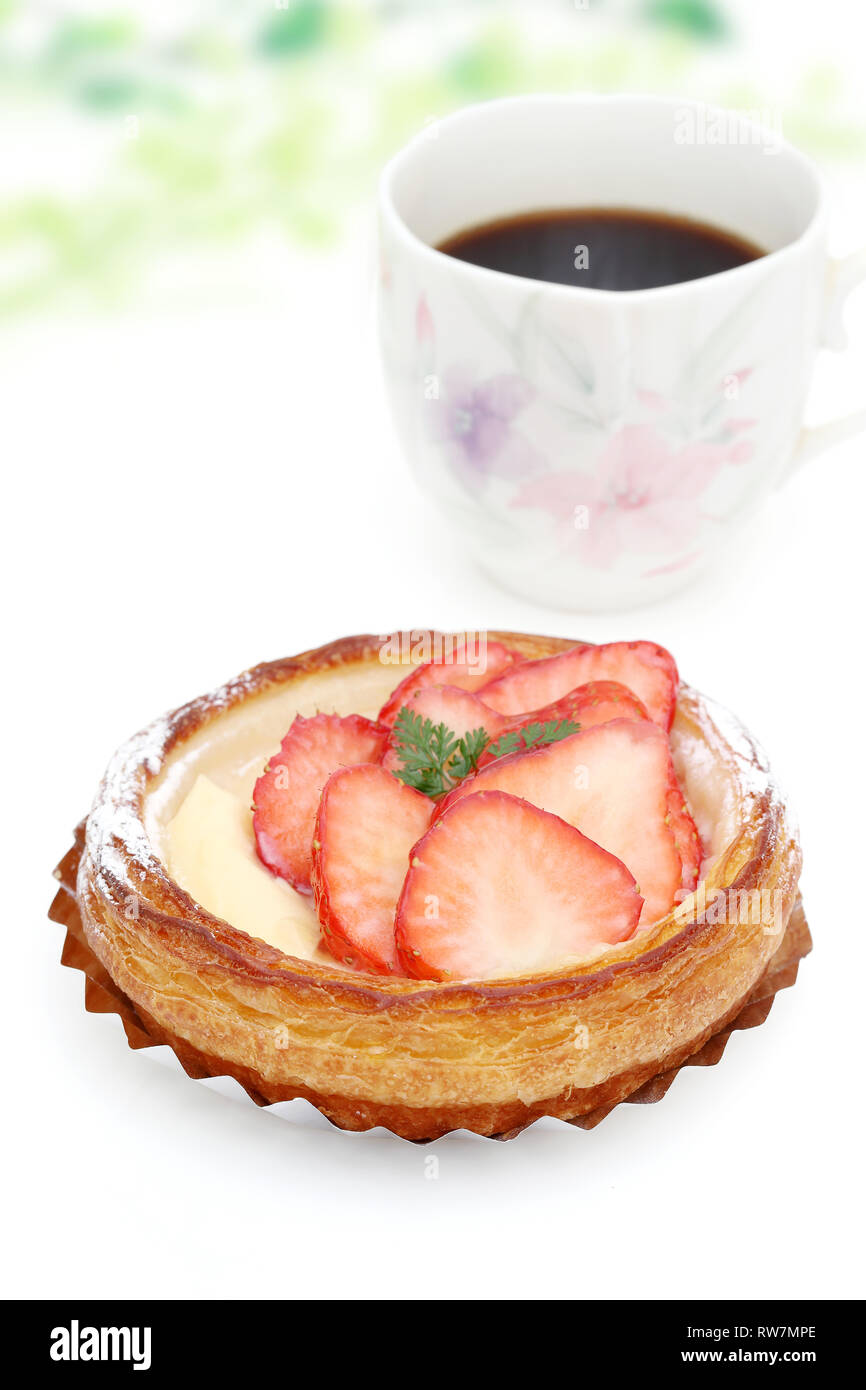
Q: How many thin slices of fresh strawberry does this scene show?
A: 8